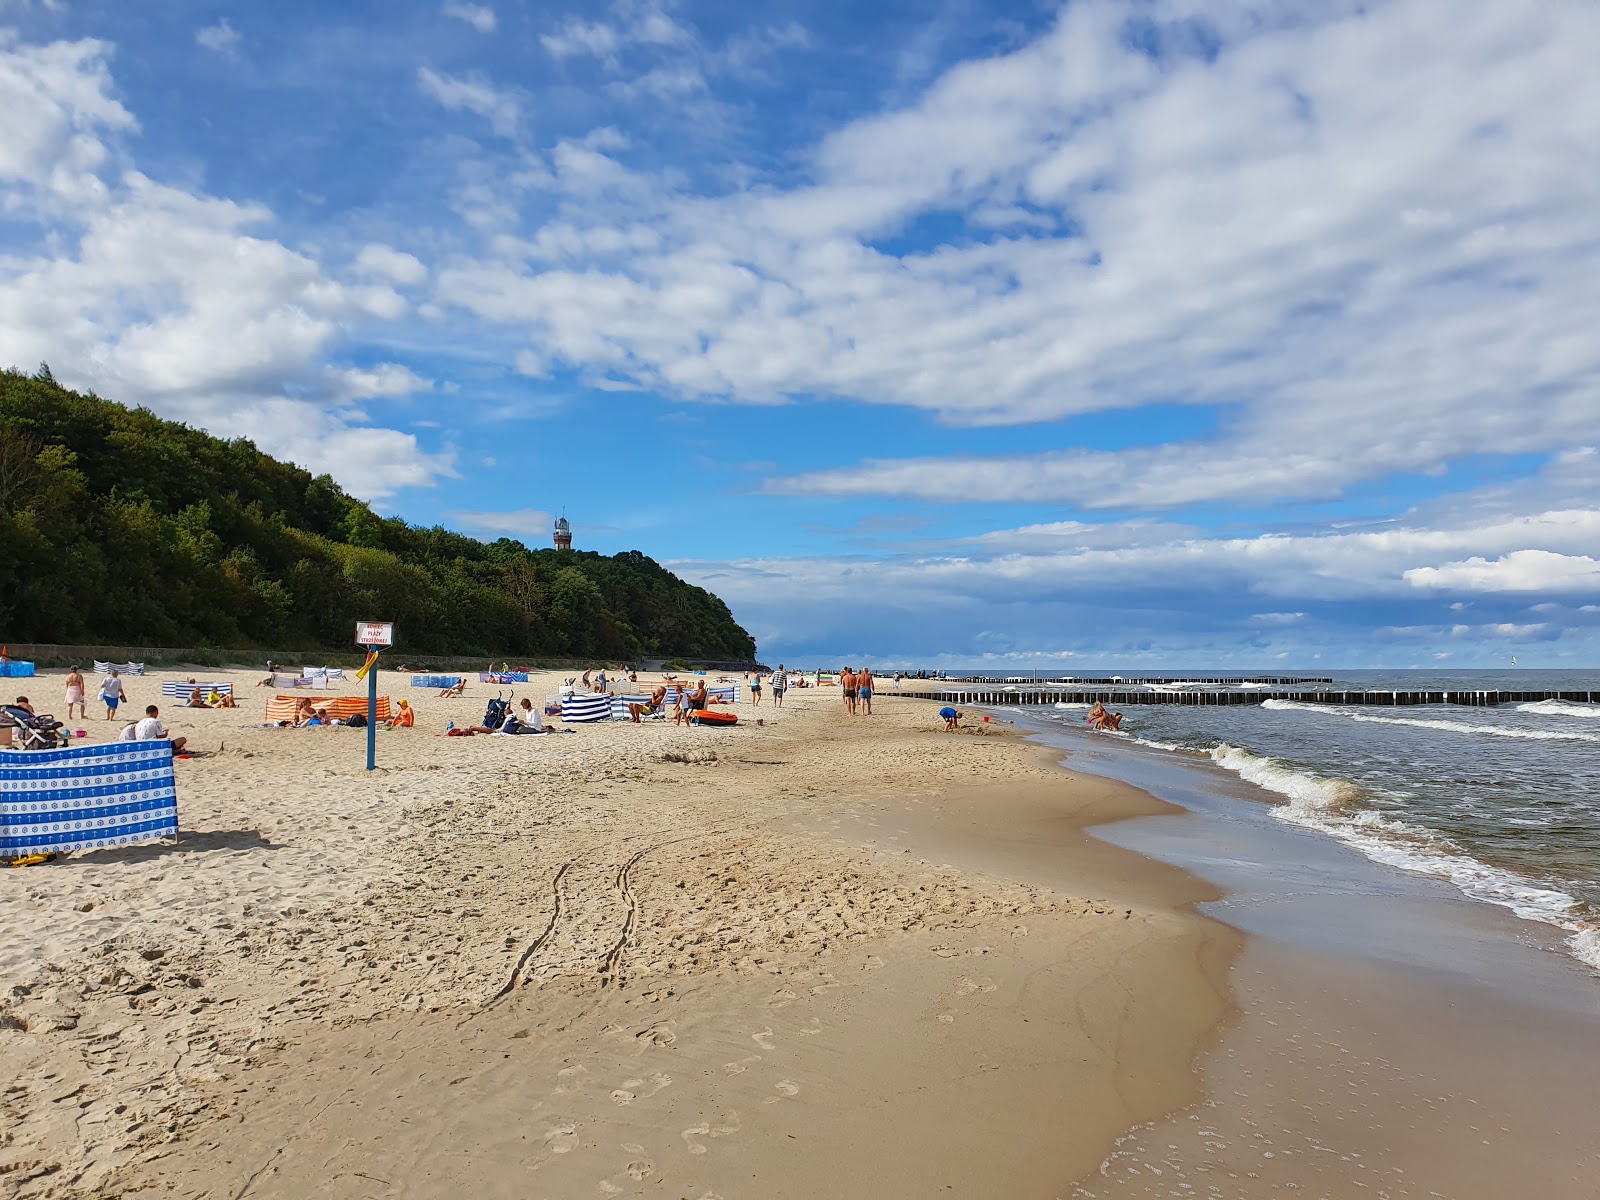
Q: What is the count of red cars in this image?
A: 0